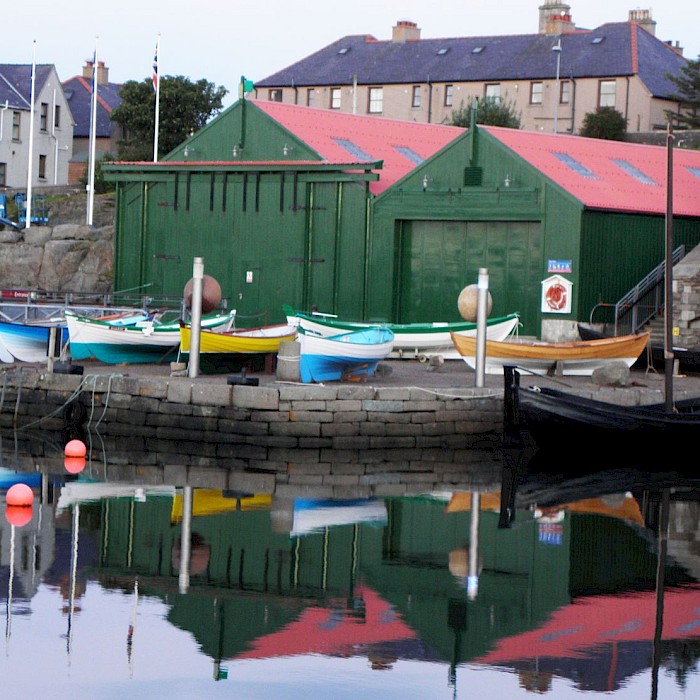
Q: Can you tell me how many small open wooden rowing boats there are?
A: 6